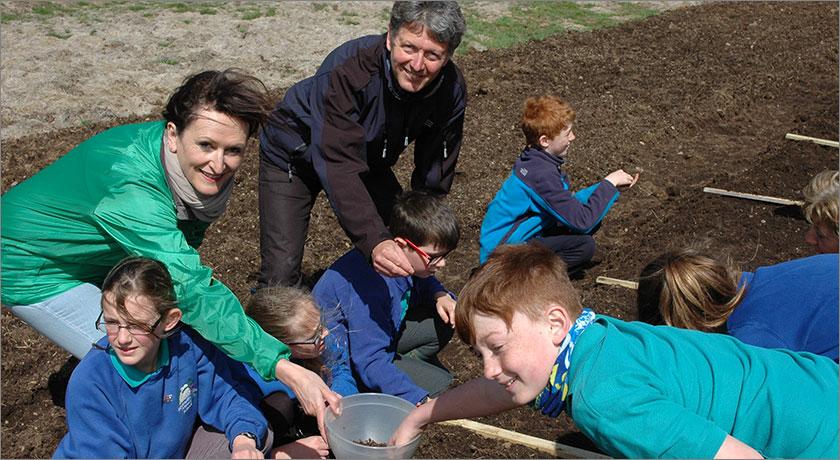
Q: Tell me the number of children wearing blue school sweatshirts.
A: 4